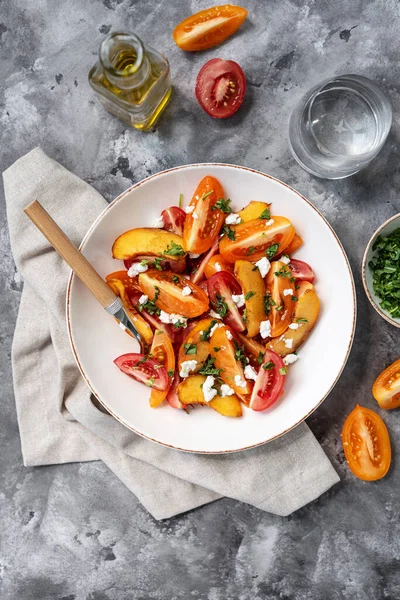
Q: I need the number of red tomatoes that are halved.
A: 1